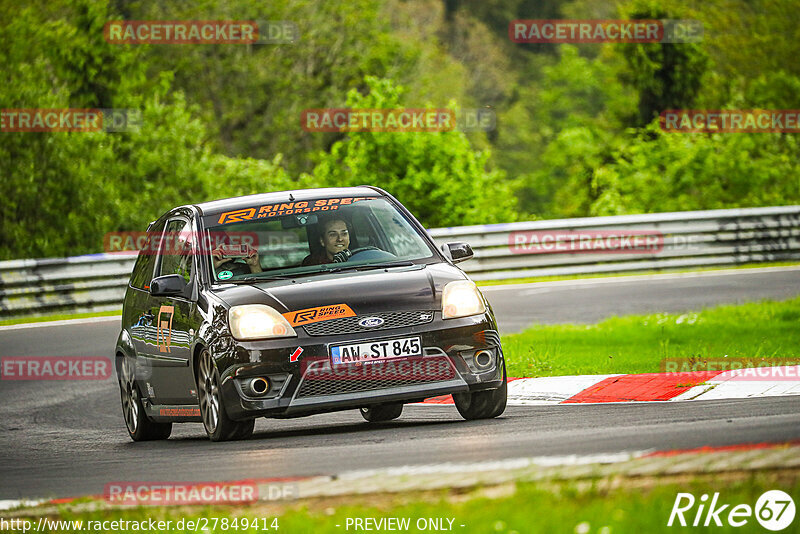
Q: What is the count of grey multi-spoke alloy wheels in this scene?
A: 2